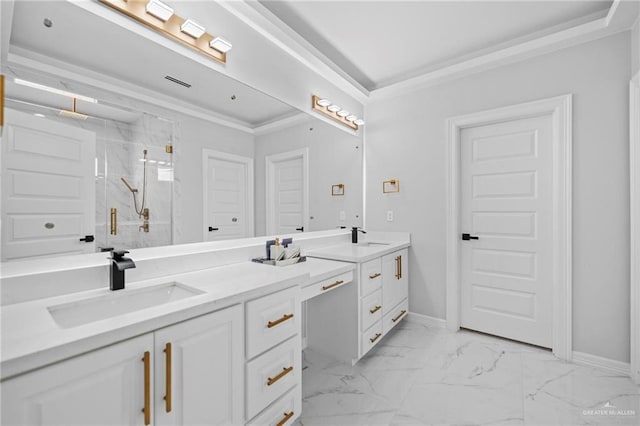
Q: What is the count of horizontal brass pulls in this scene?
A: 8